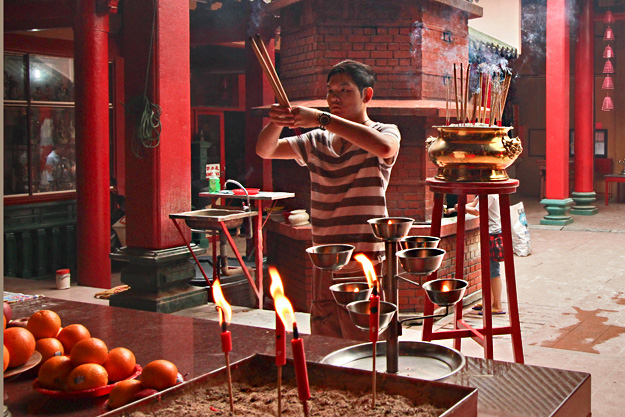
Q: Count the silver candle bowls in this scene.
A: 7